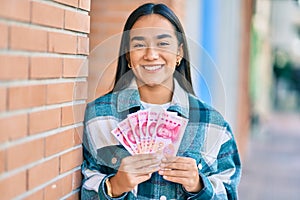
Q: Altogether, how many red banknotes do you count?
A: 6